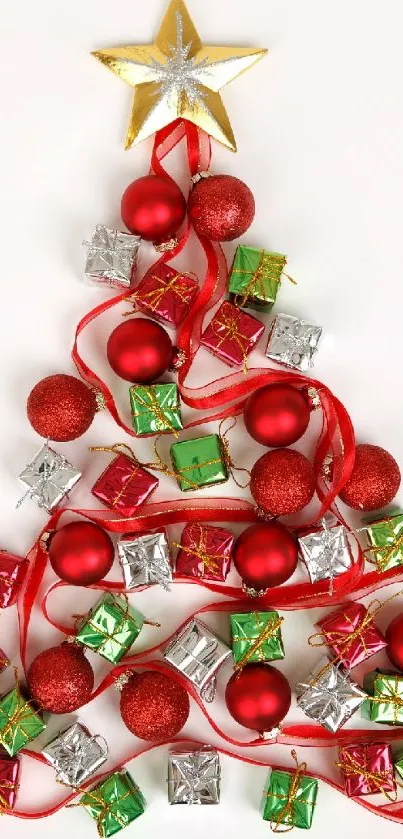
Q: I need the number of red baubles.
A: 13